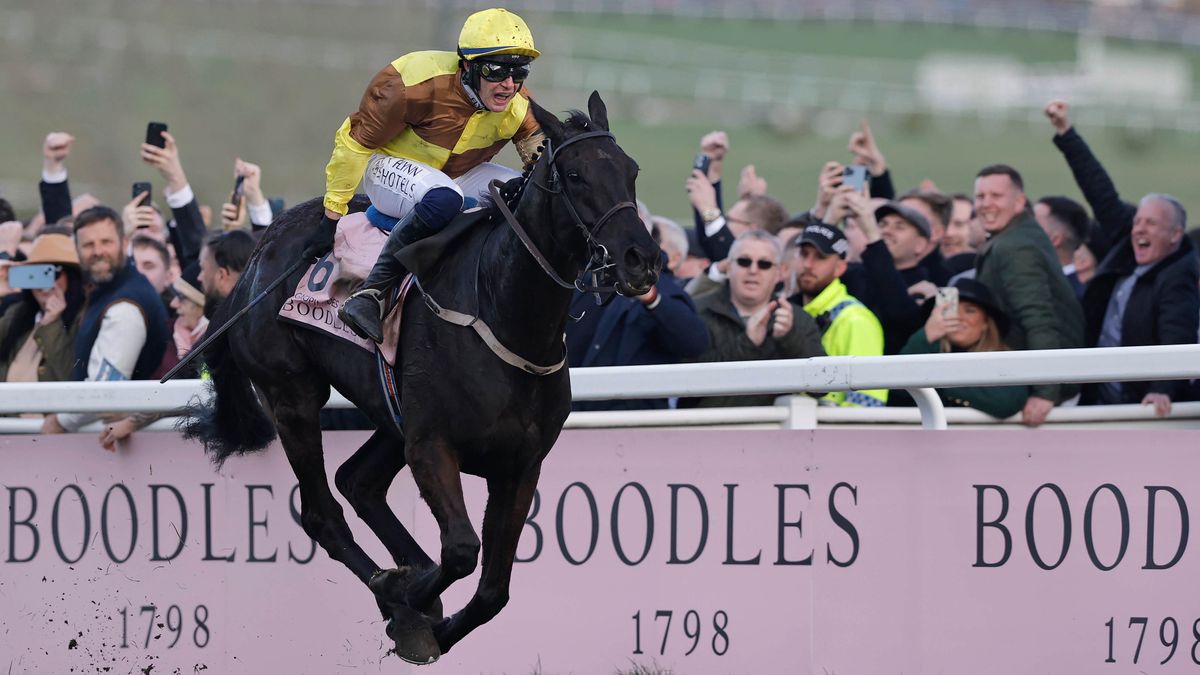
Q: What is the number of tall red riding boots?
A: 0